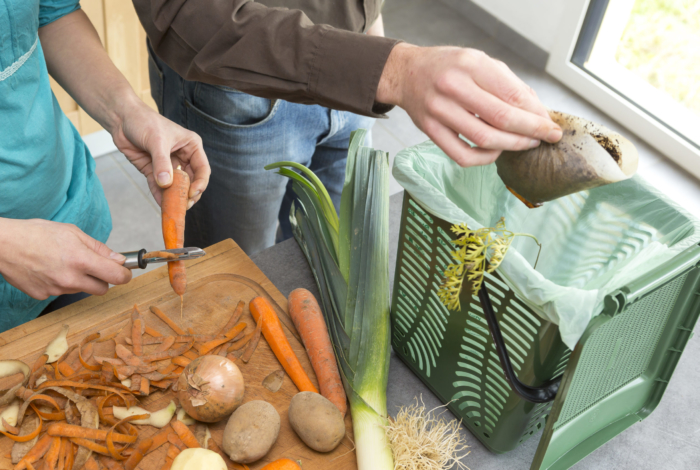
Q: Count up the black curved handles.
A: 1